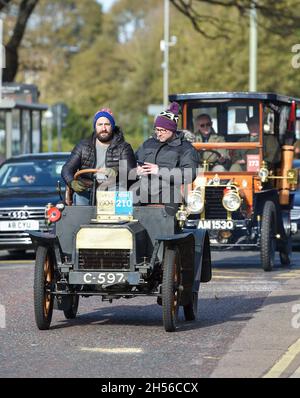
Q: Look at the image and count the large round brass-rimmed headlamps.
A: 2